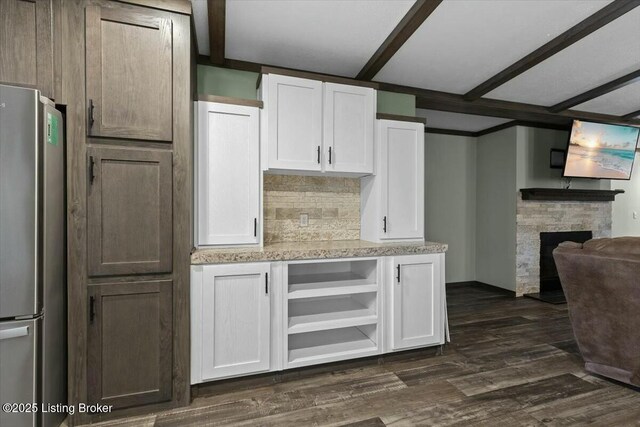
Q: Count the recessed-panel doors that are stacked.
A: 3